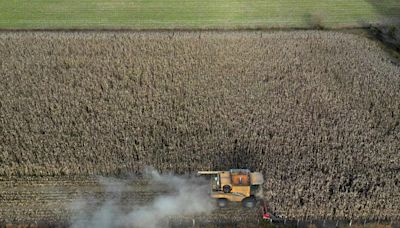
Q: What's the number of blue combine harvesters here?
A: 0